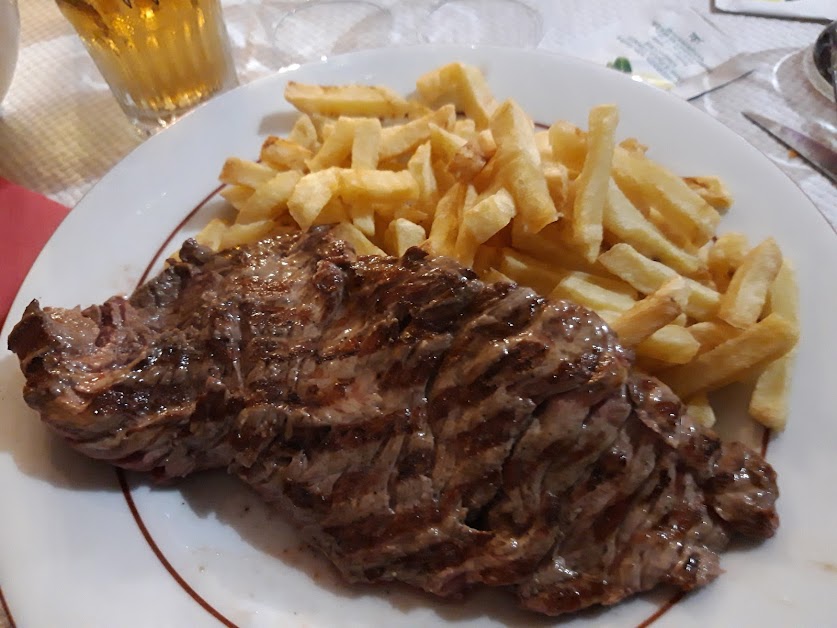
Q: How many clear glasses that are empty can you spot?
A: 2